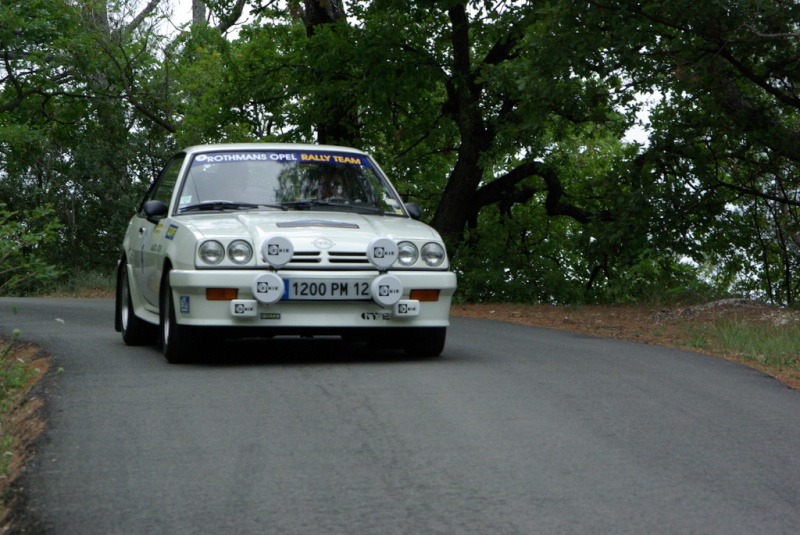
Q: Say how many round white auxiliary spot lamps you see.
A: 4